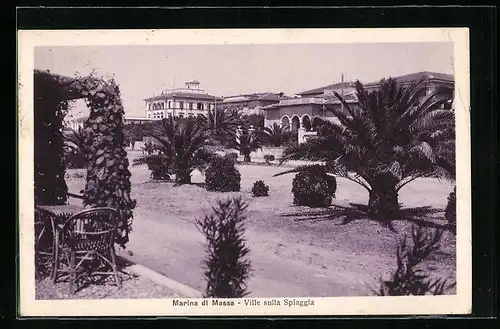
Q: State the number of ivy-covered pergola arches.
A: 1